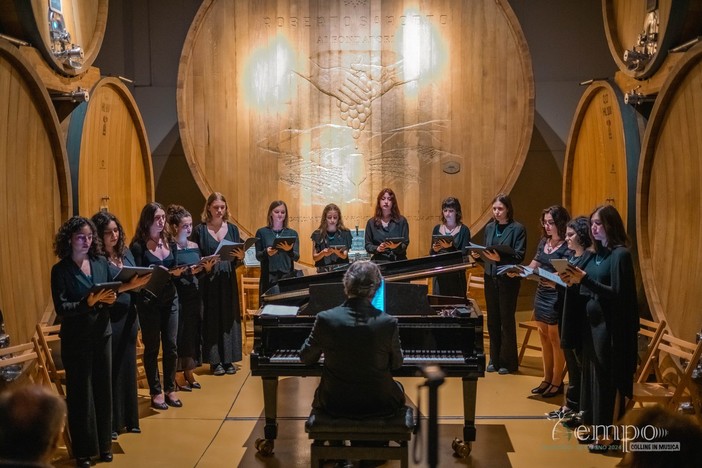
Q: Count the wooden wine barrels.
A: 7